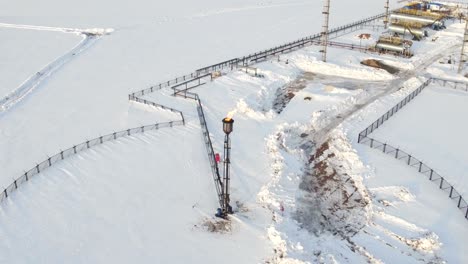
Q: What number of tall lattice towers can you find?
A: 3